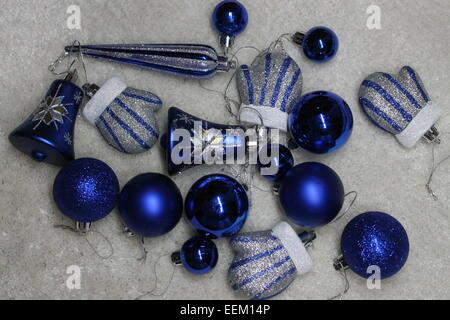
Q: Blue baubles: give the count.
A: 10